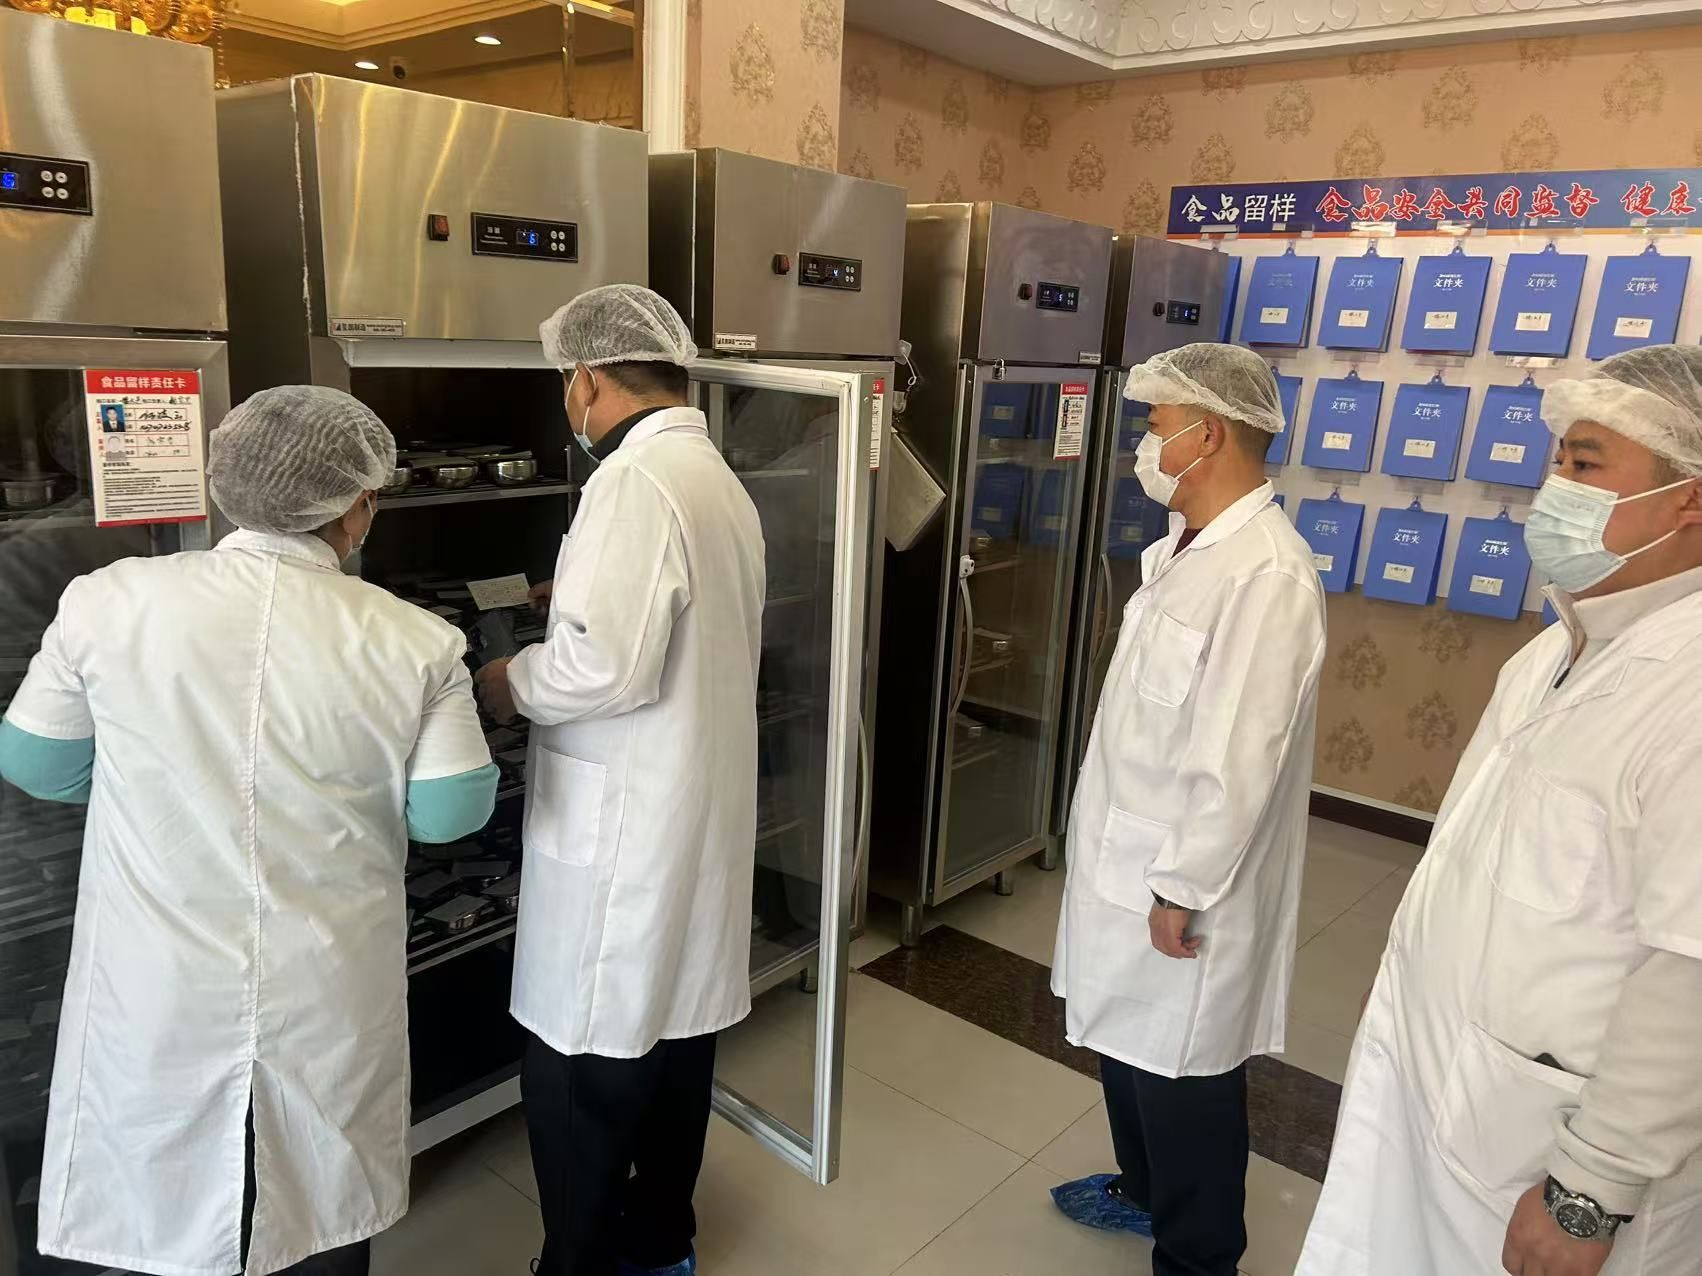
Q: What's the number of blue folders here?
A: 15